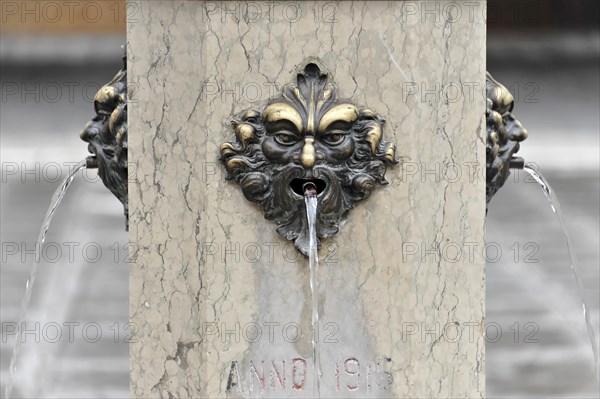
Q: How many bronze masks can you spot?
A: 3